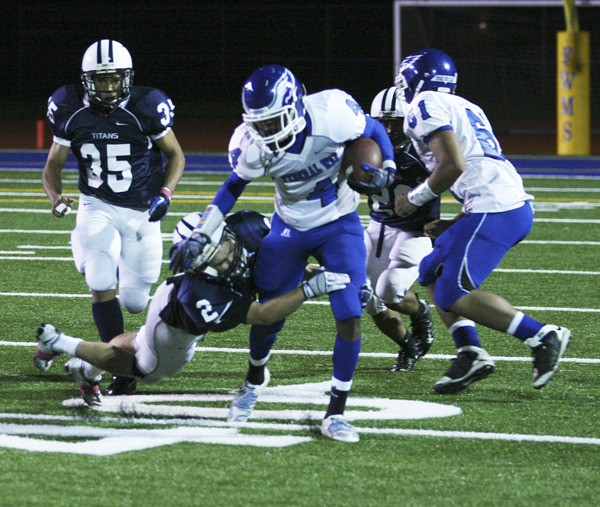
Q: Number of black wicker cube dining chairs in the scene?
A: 0